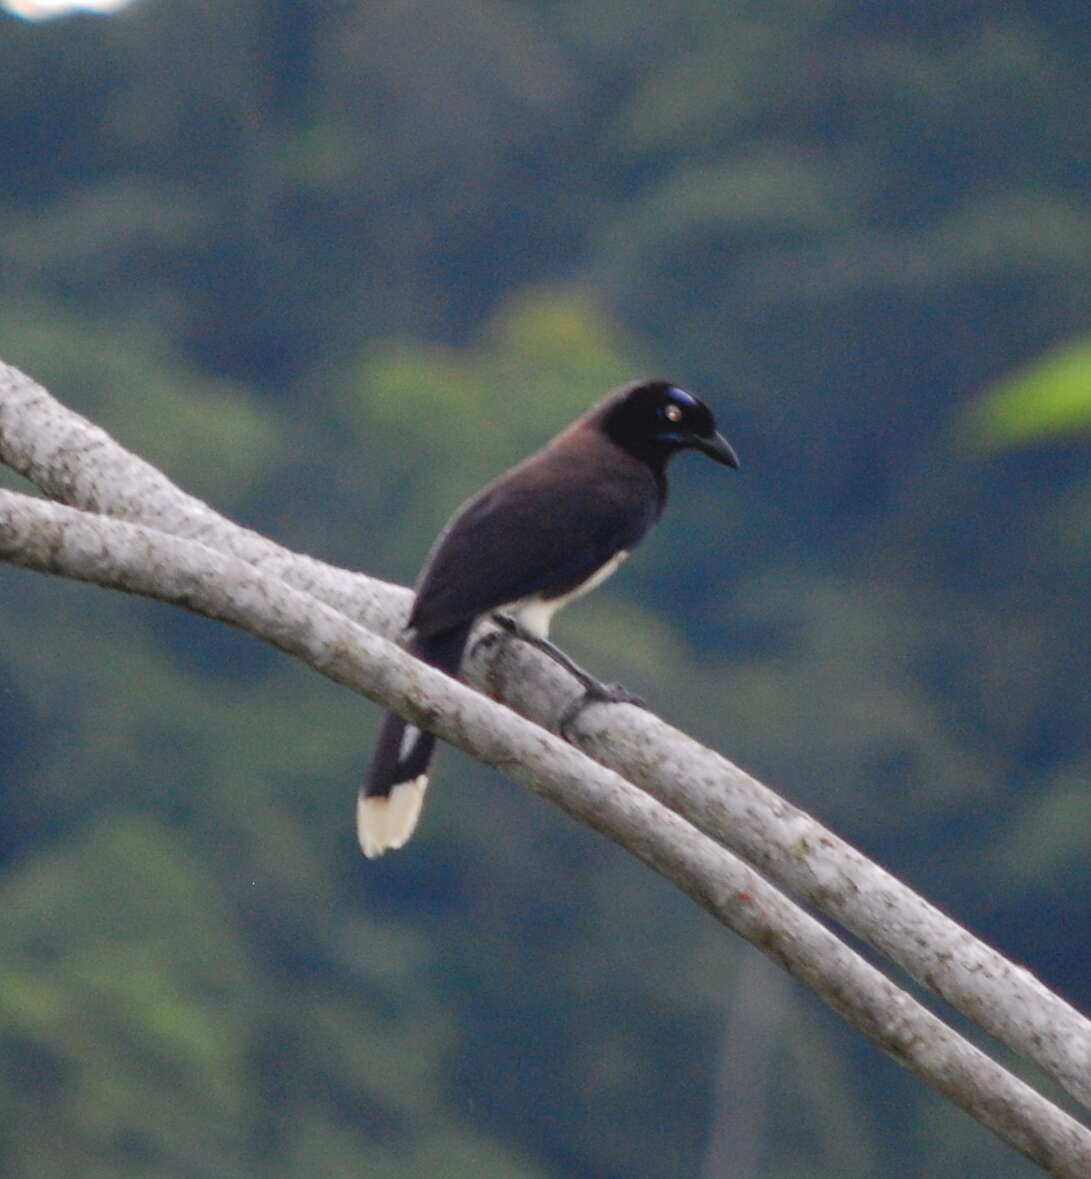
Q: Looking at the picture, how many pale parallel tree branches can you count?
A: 2